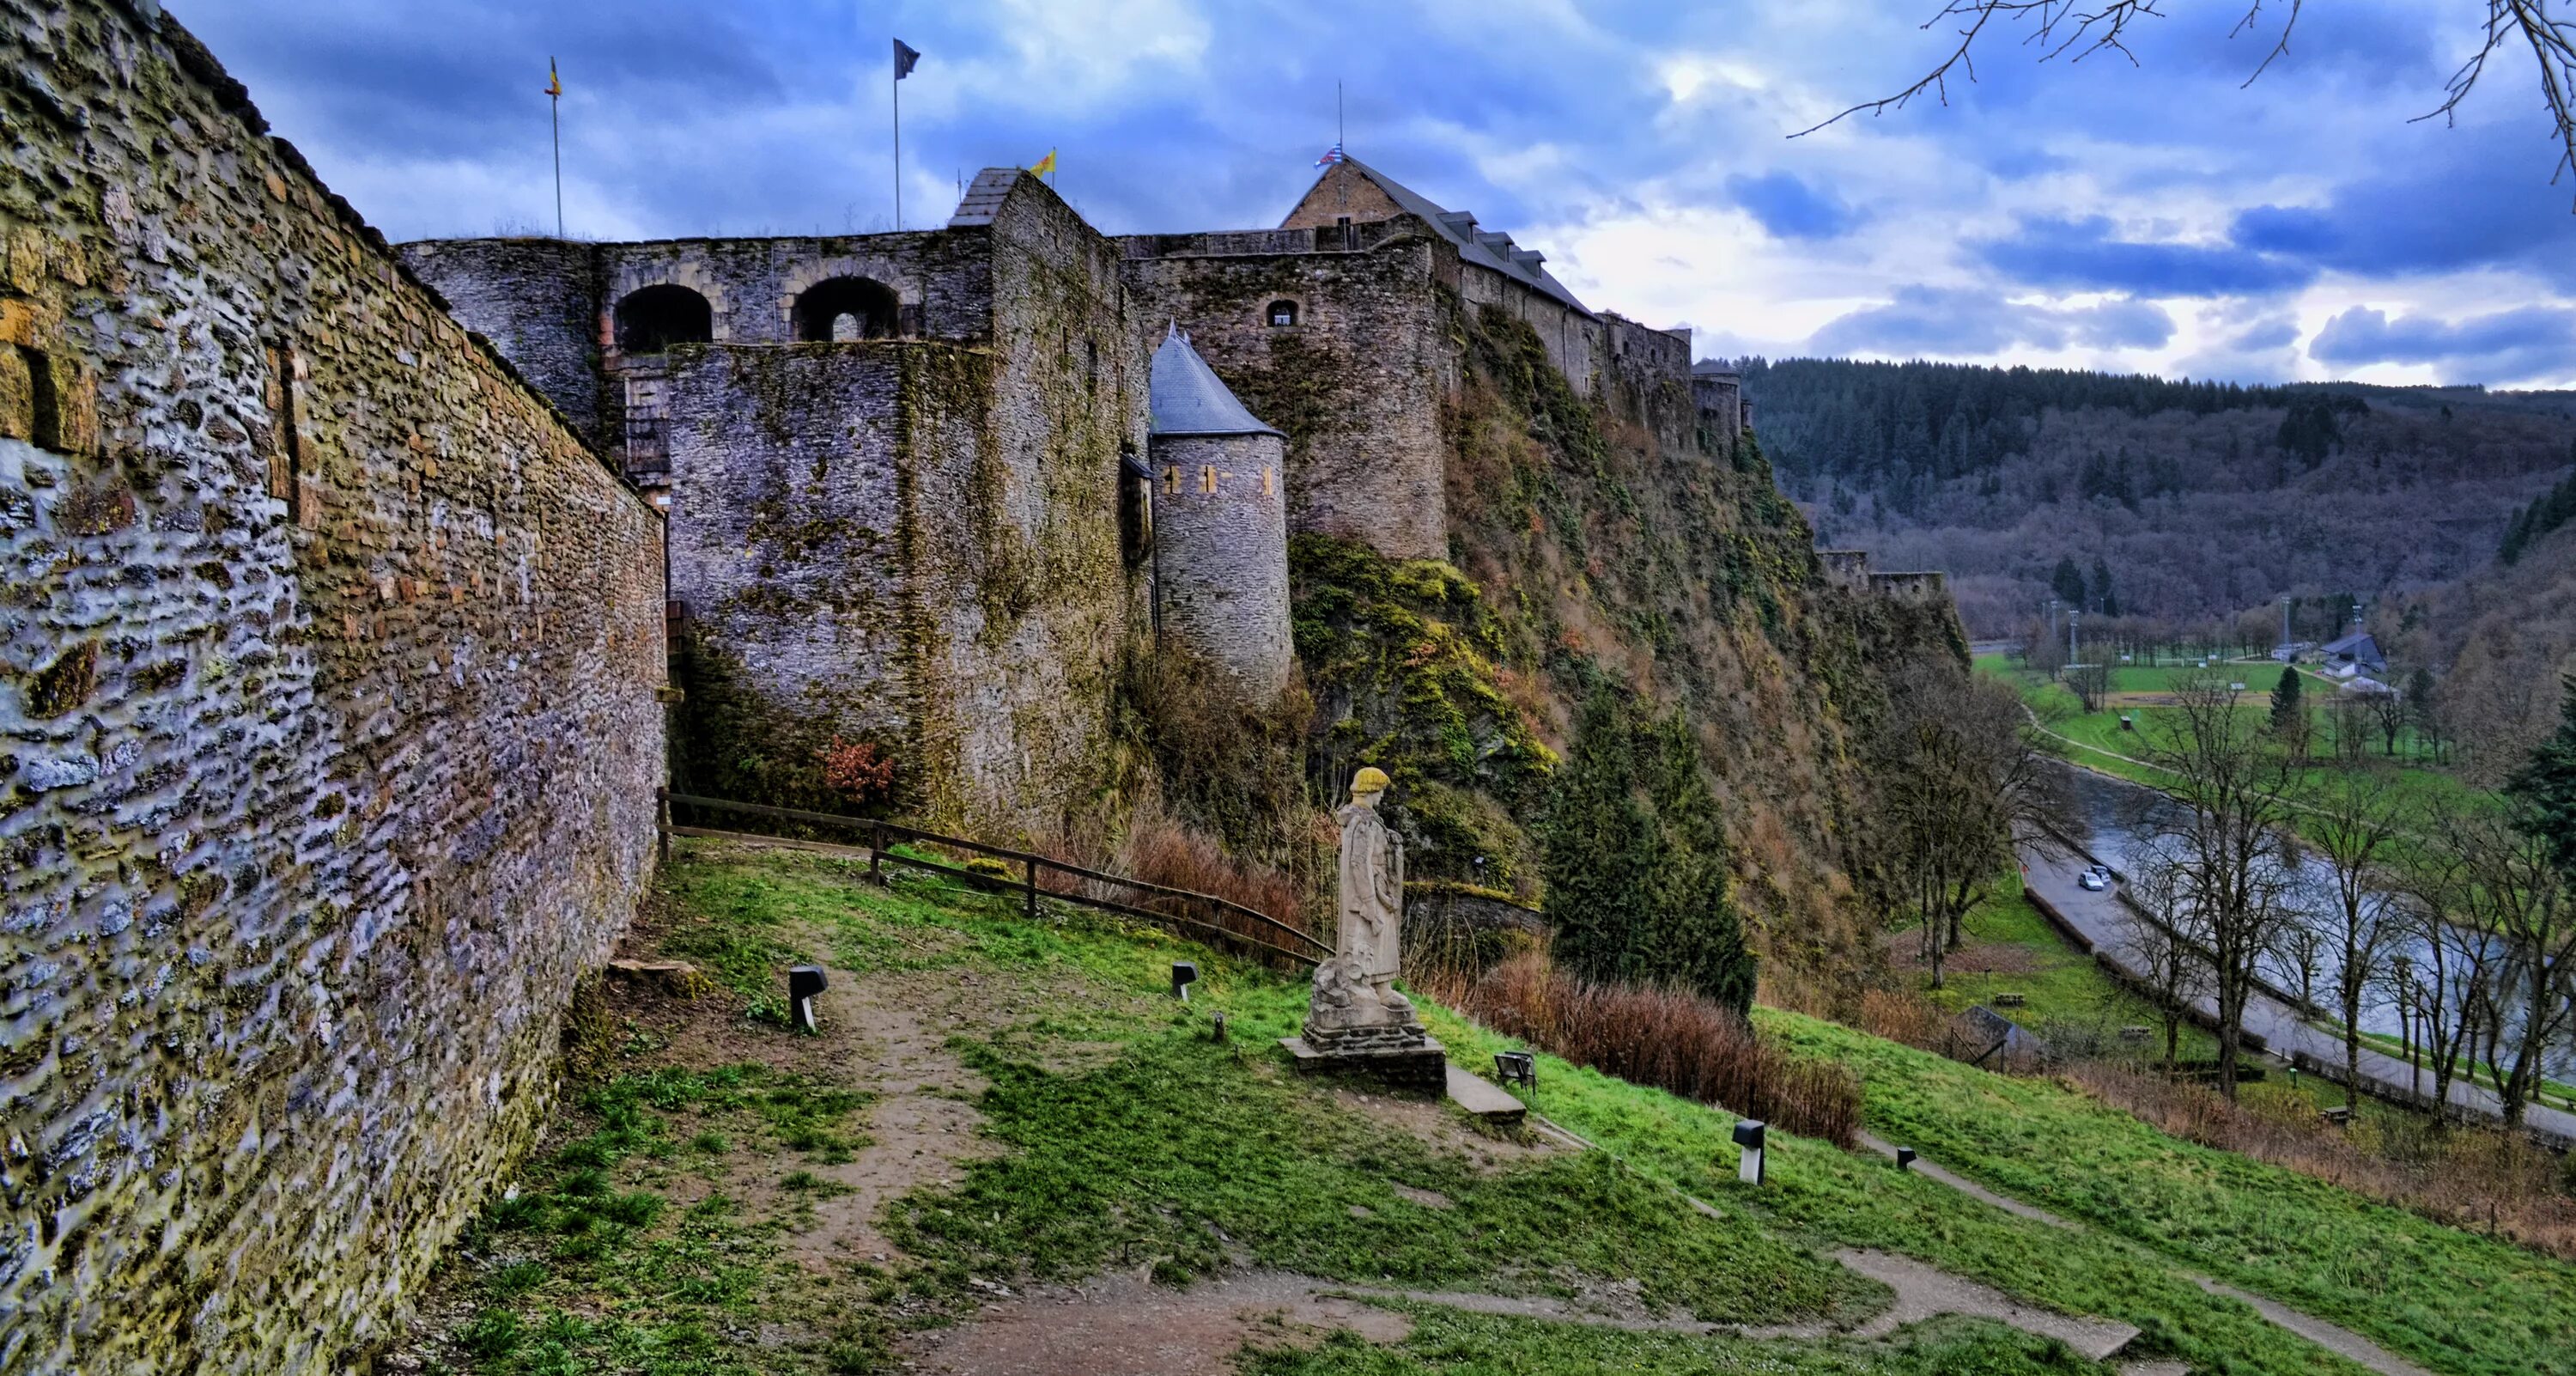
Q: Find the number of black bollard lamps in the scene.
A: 4